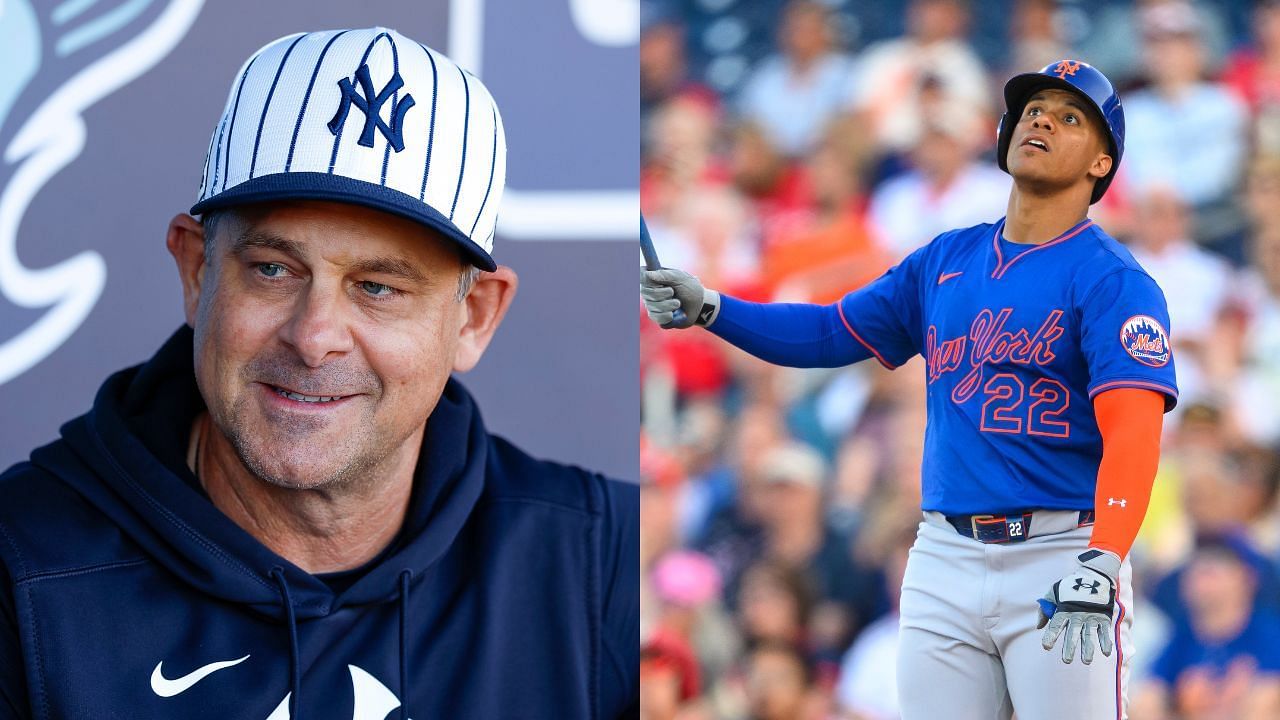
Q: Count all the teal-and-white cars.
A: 0